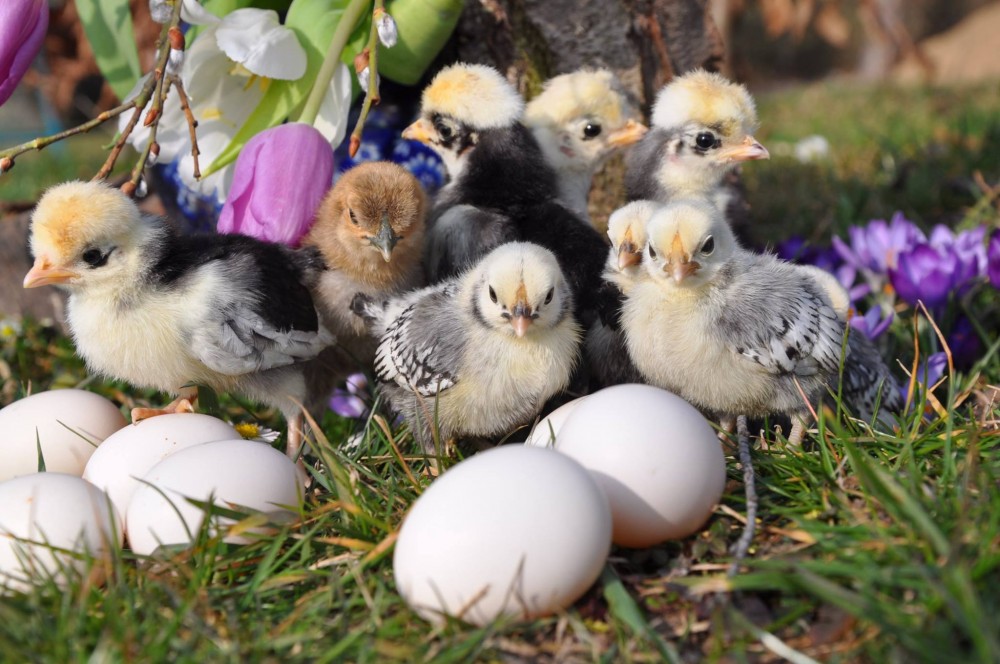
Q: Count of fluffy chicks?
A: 8